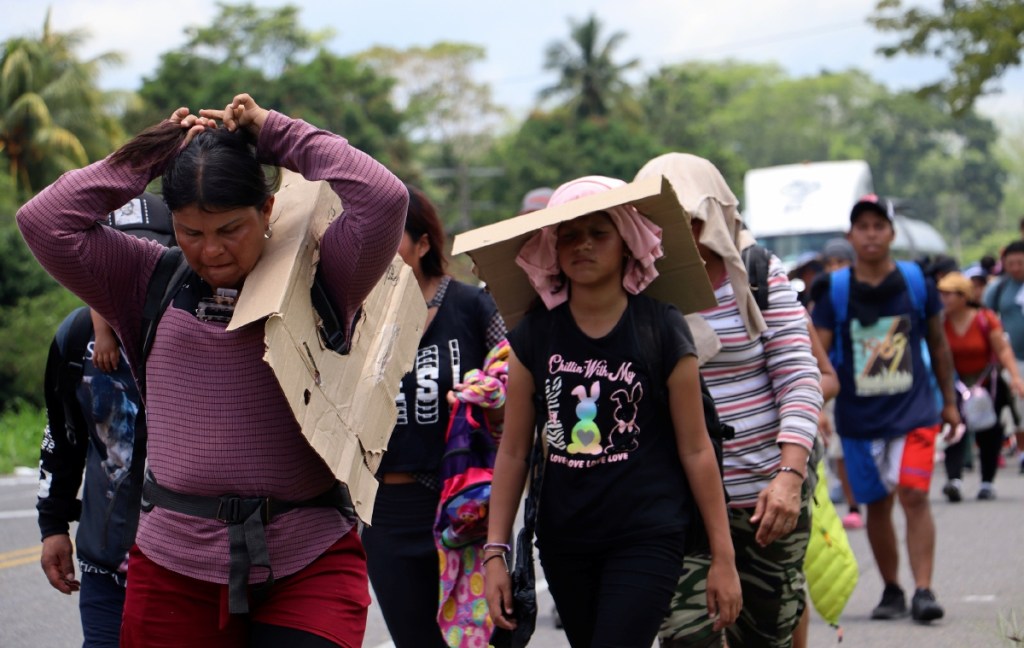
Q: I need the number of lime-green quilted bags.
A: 1